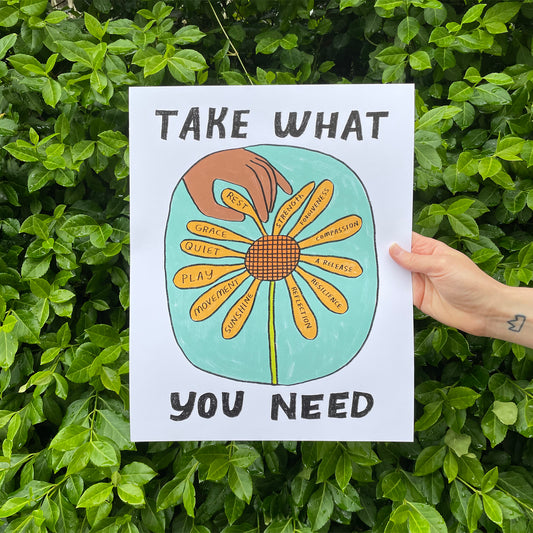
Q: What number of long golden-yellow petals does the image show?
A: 12